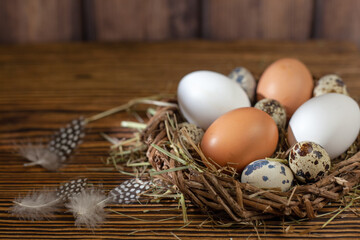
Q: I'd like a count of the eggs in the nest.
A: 10